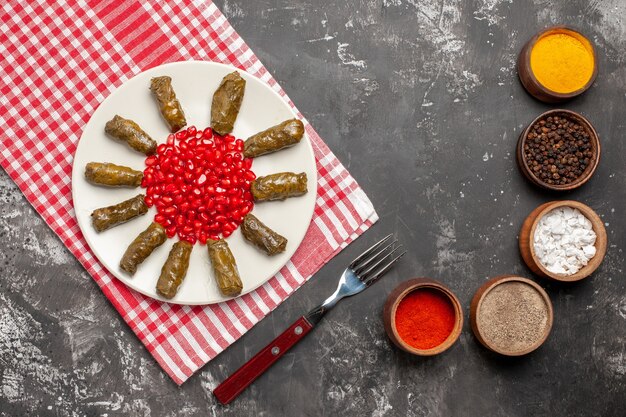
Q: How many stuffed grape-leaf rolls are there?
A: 11